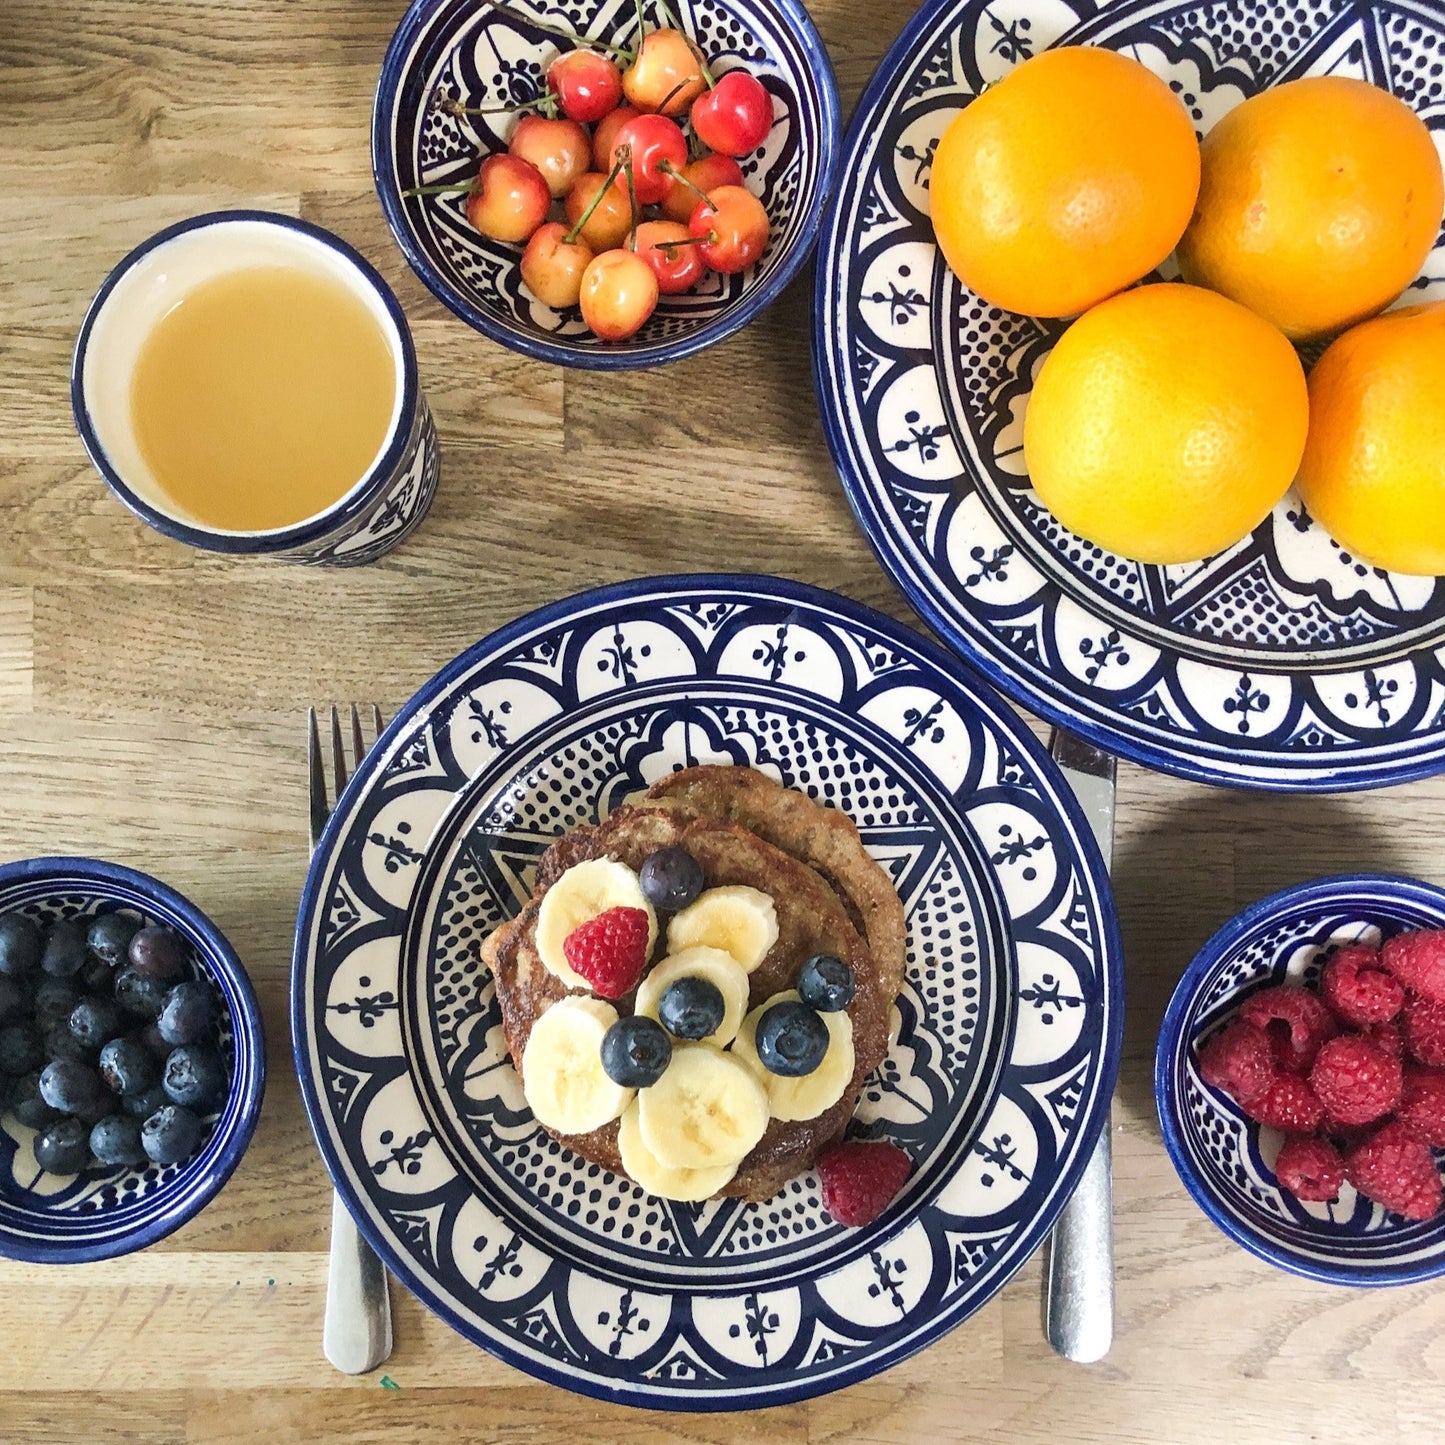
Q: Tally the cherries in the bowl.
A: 13